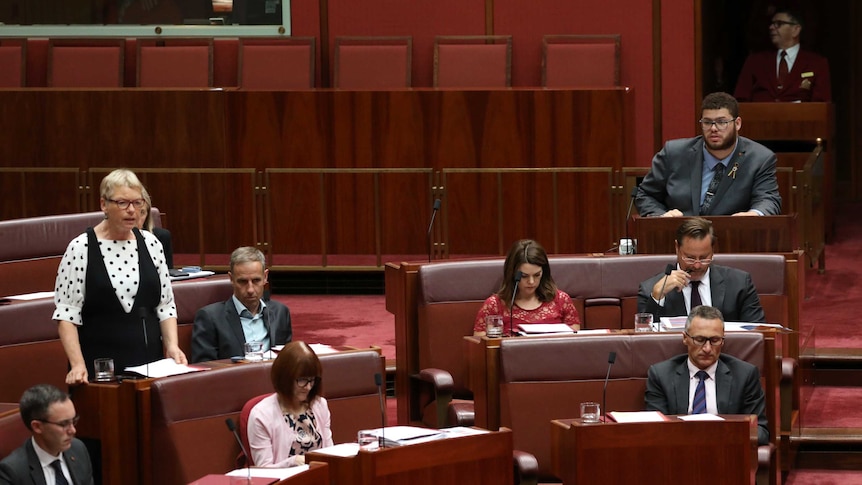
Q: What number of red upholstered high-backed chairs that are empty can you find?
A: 7